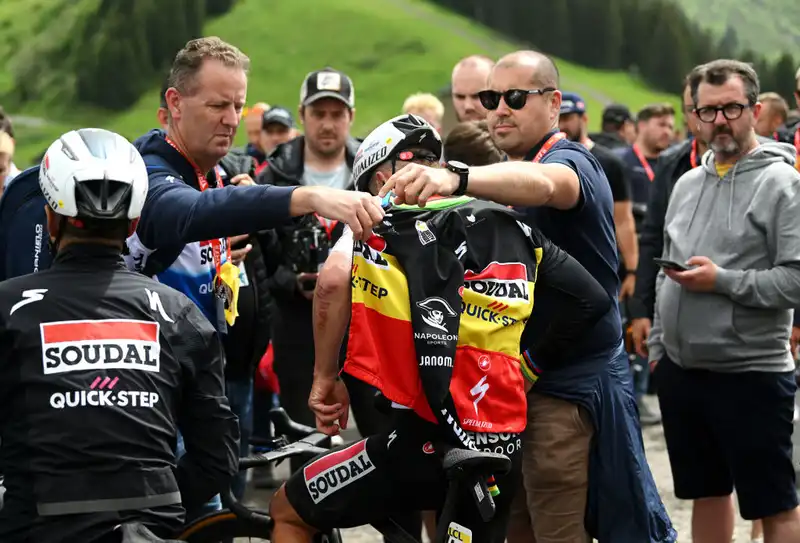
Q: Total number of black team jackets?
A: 1